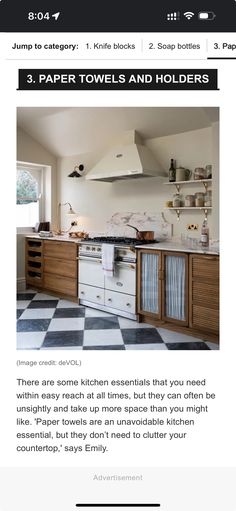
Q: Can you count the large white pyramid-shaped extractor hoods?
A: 1